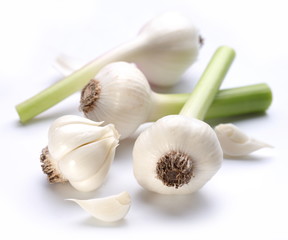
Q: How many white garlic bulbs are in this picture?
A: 4